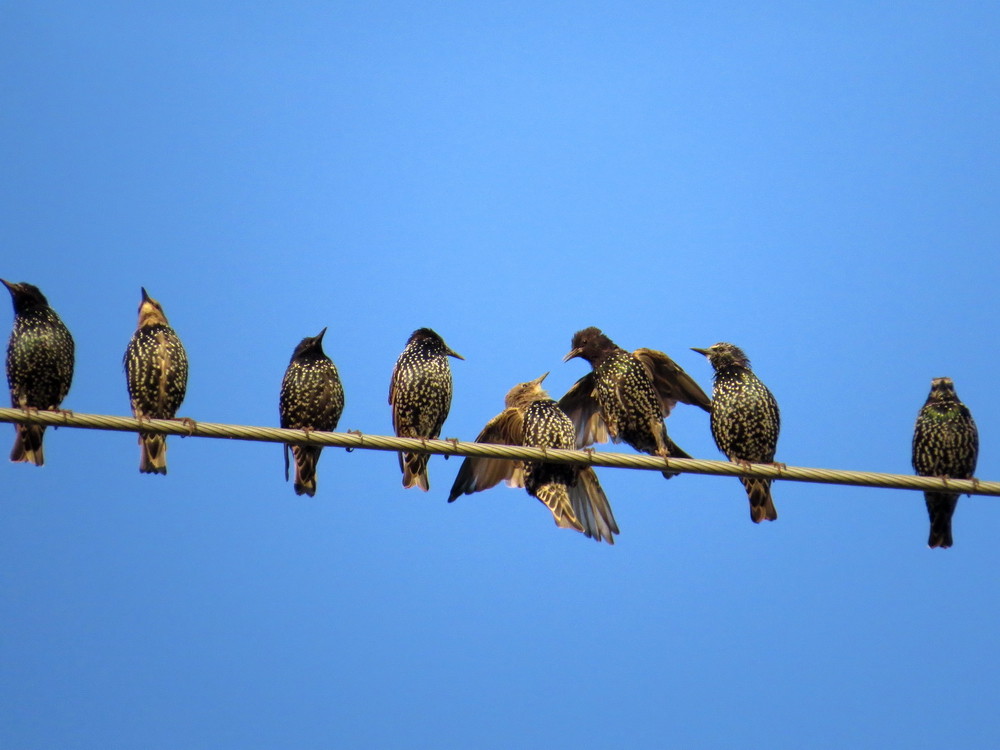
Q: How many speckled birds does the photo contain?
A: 8